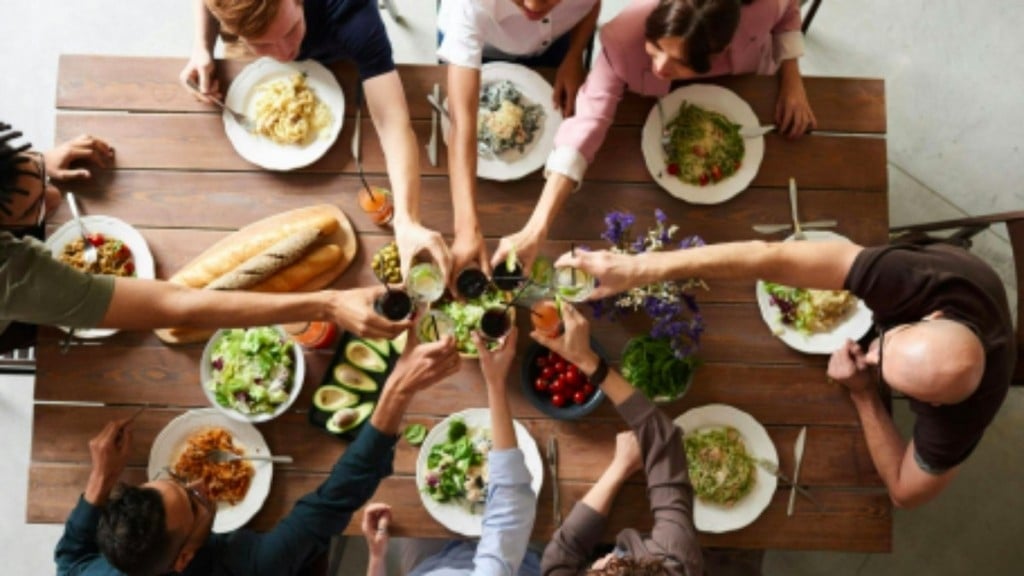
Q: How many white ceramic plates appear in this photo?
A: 8